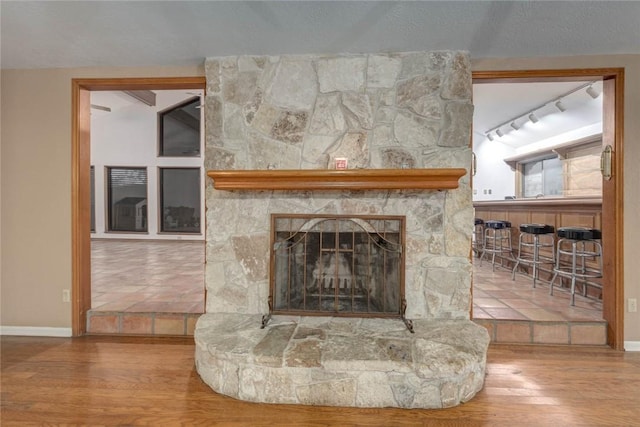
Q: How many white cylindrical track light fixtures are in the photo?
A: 6